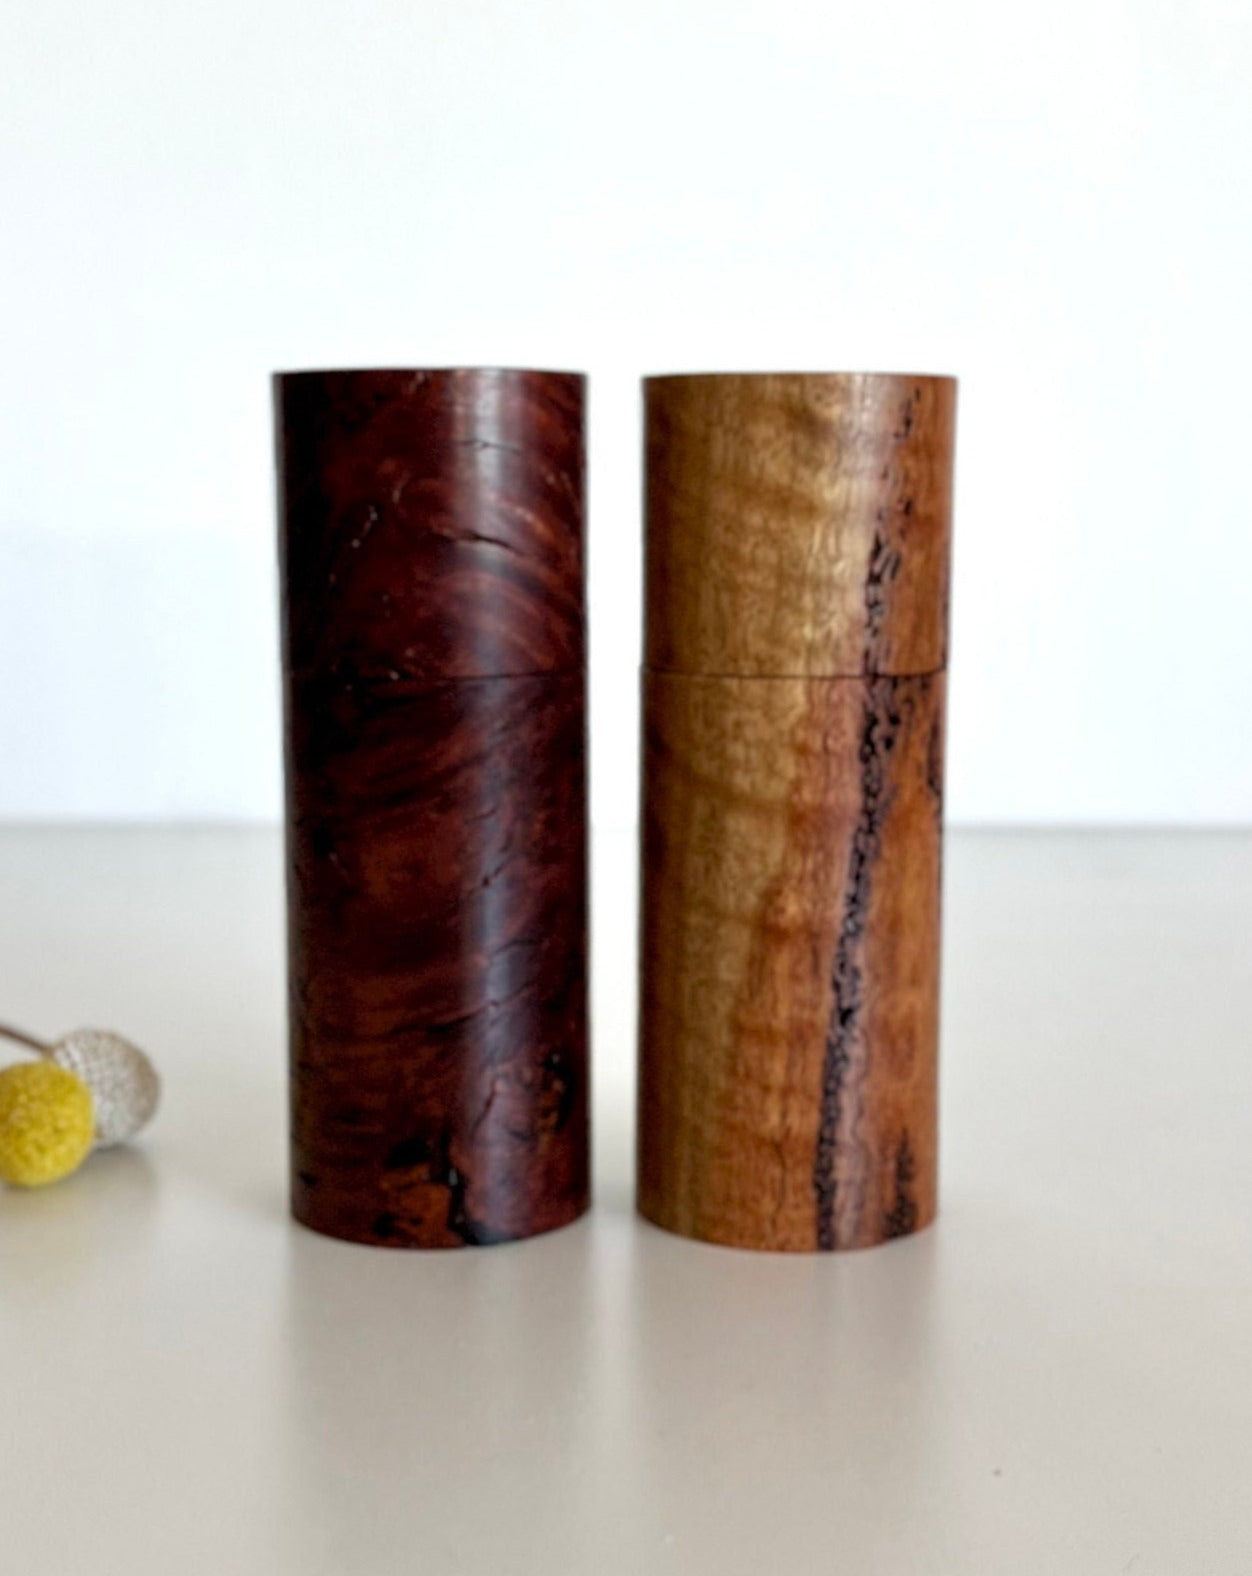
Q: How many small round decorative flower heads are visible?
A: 2